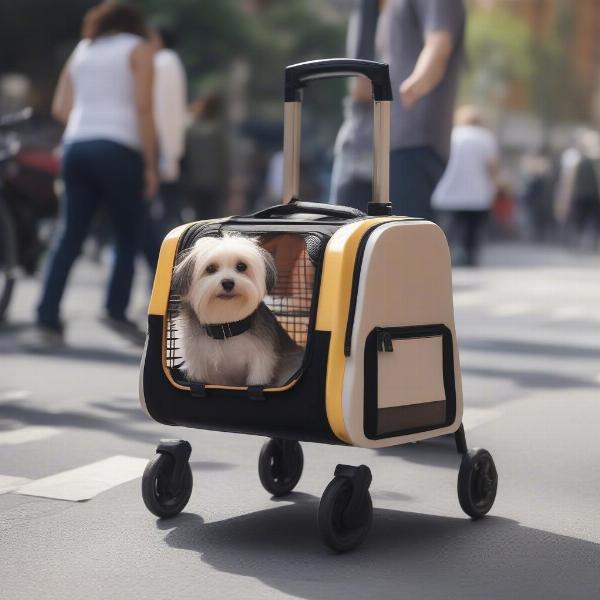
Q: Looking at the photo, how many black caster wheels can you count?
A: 4